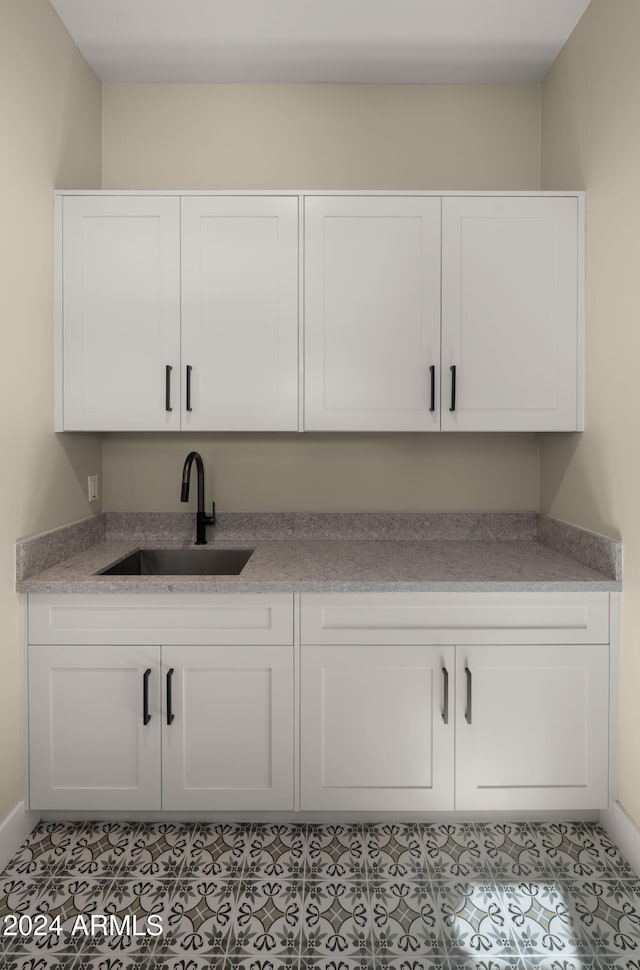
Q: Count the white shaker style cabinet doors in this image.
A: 8